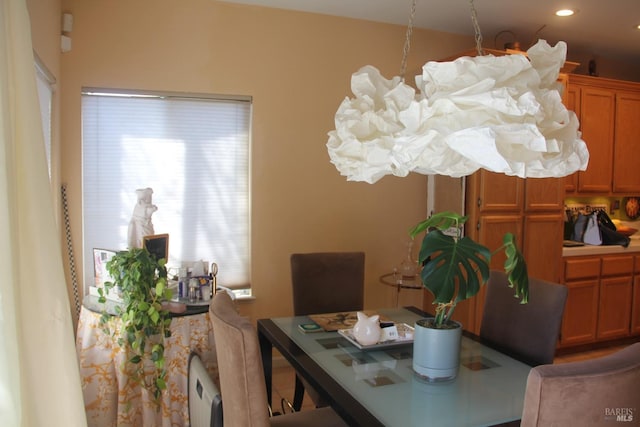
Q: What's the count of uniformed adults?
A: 0